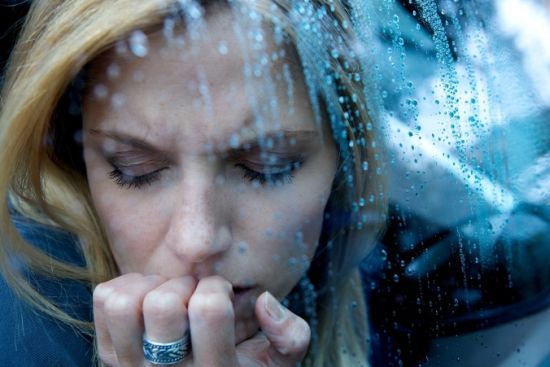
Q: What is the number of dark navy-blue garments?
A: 1